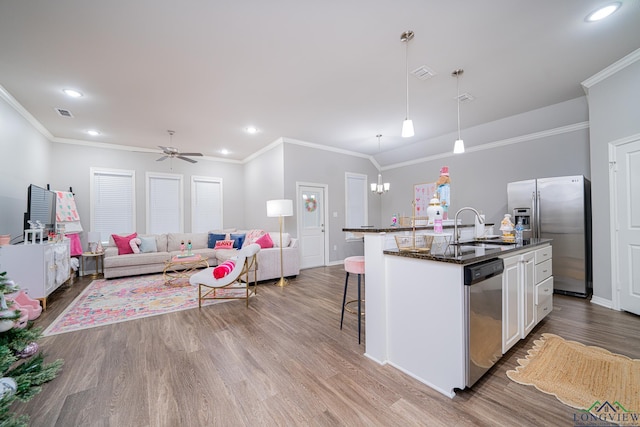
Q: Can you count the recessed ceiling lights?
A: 5